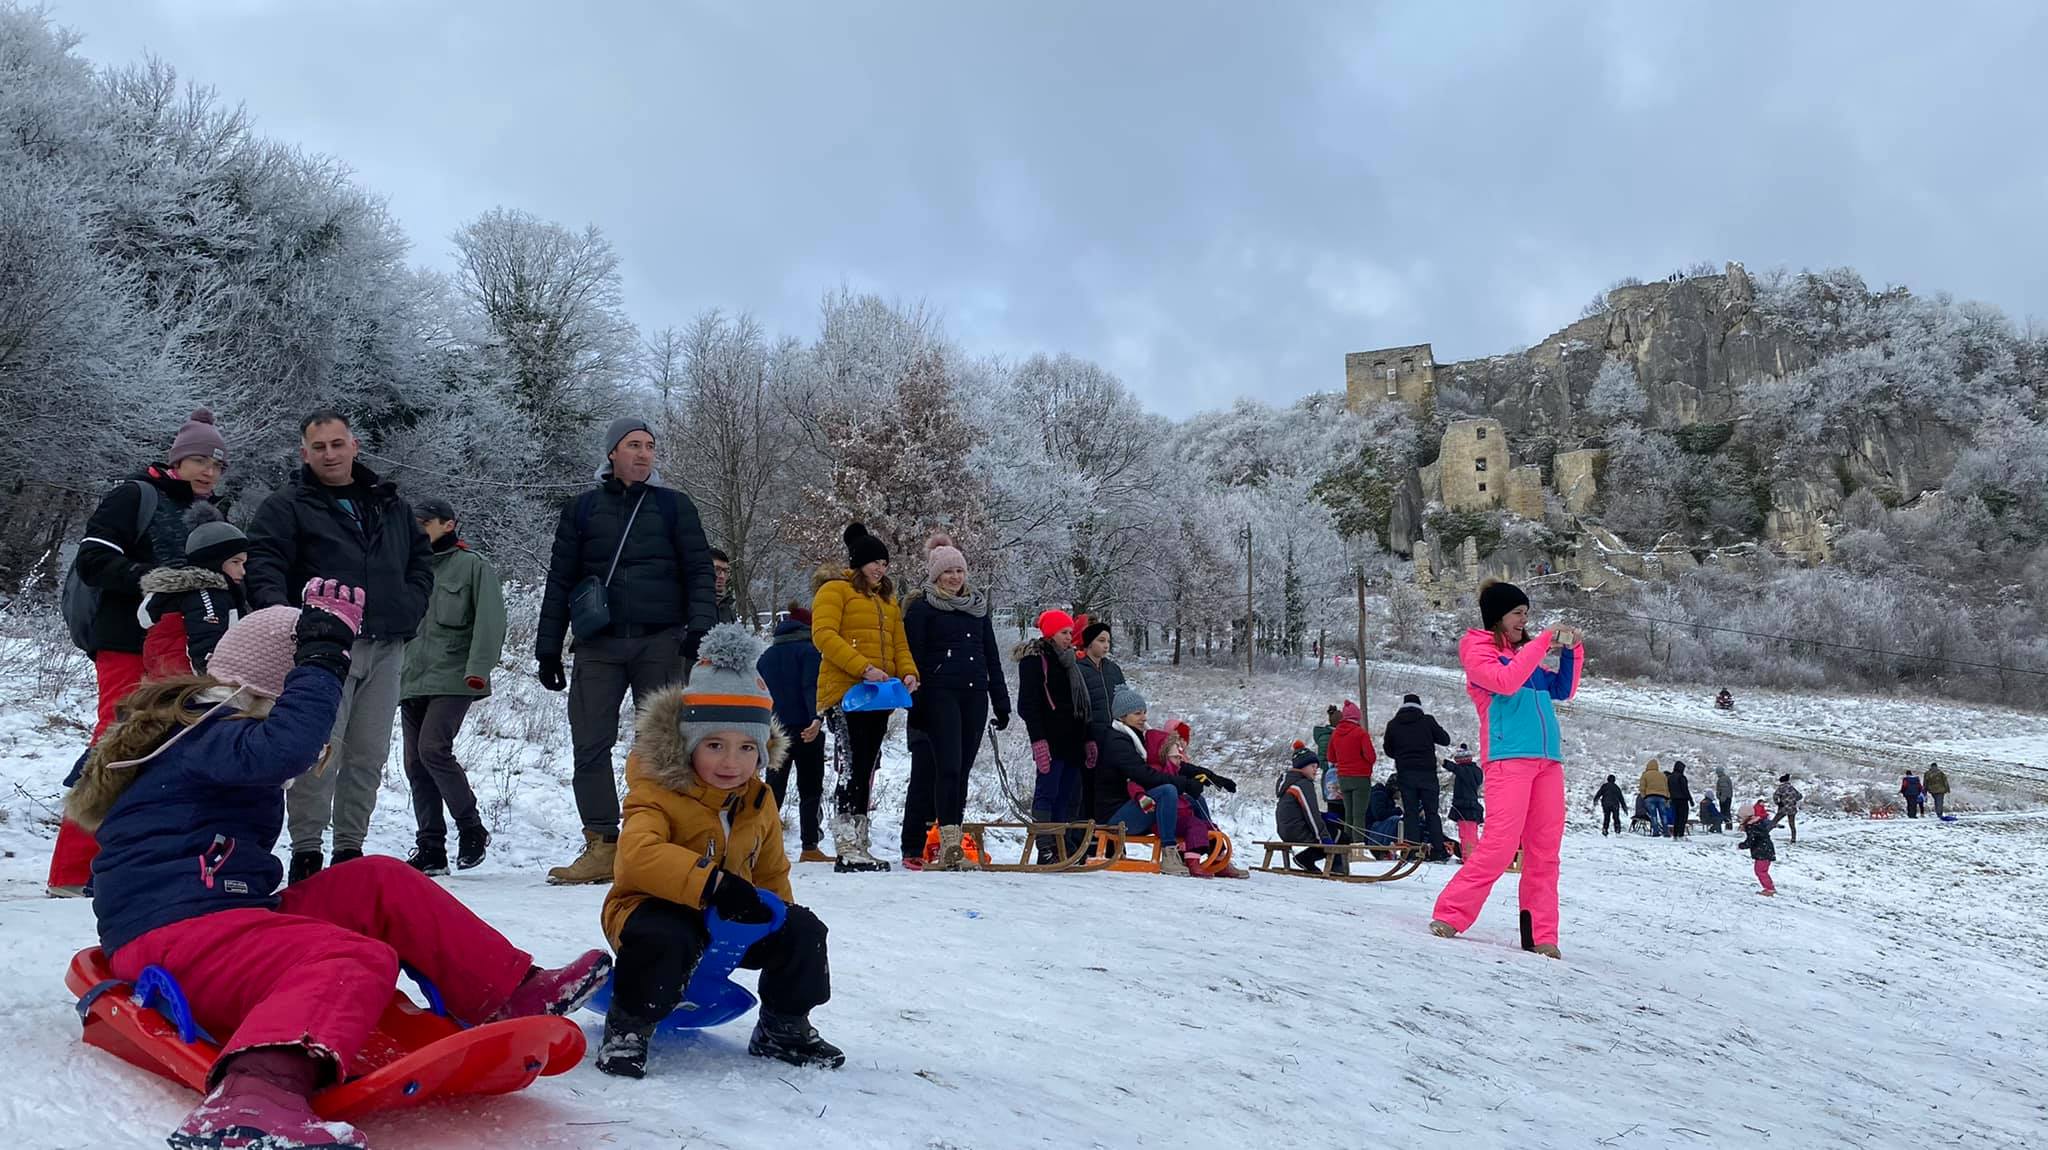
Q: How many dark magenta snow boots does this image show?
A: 2